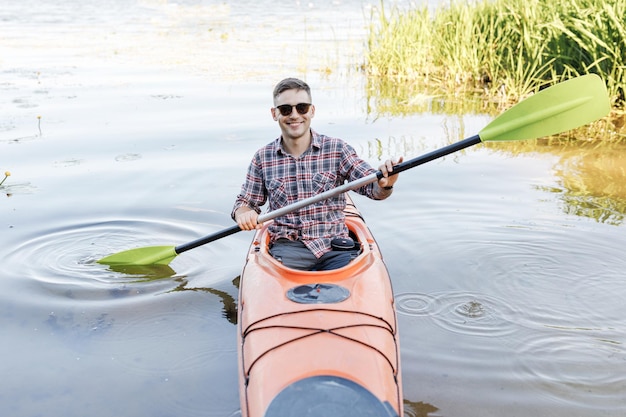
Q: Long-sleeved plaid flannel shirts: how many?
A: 1